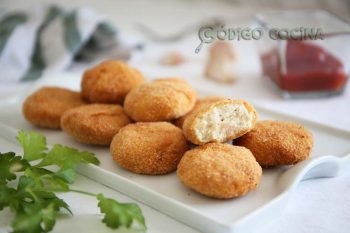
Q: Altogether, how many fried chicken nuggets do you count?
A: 9